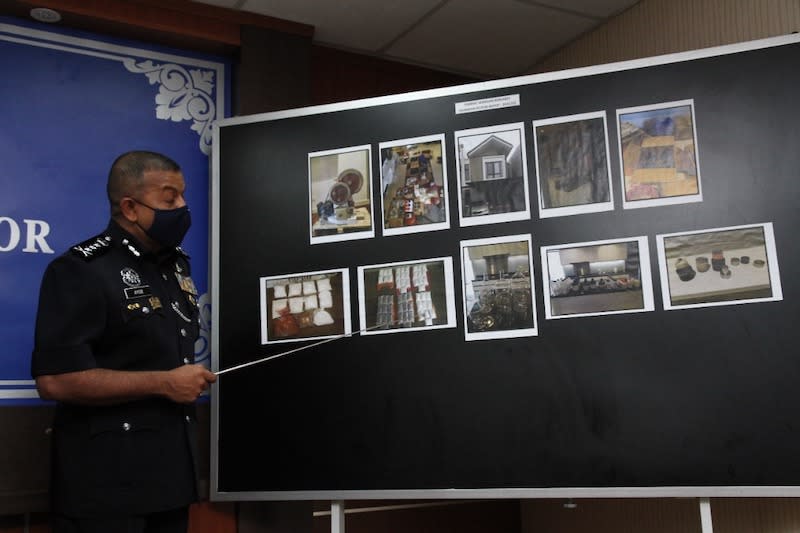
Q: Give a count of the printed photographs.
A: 10